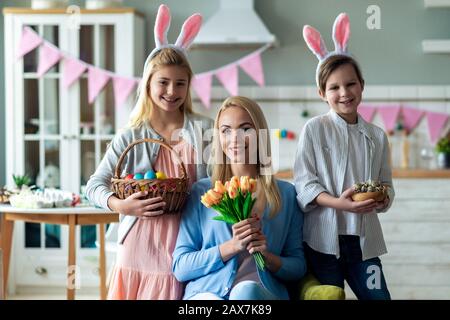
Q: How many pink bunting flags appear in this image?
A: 12